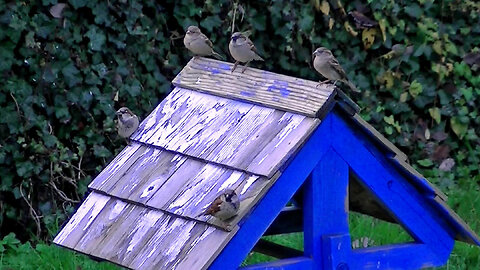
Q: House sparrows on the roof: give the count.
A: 5